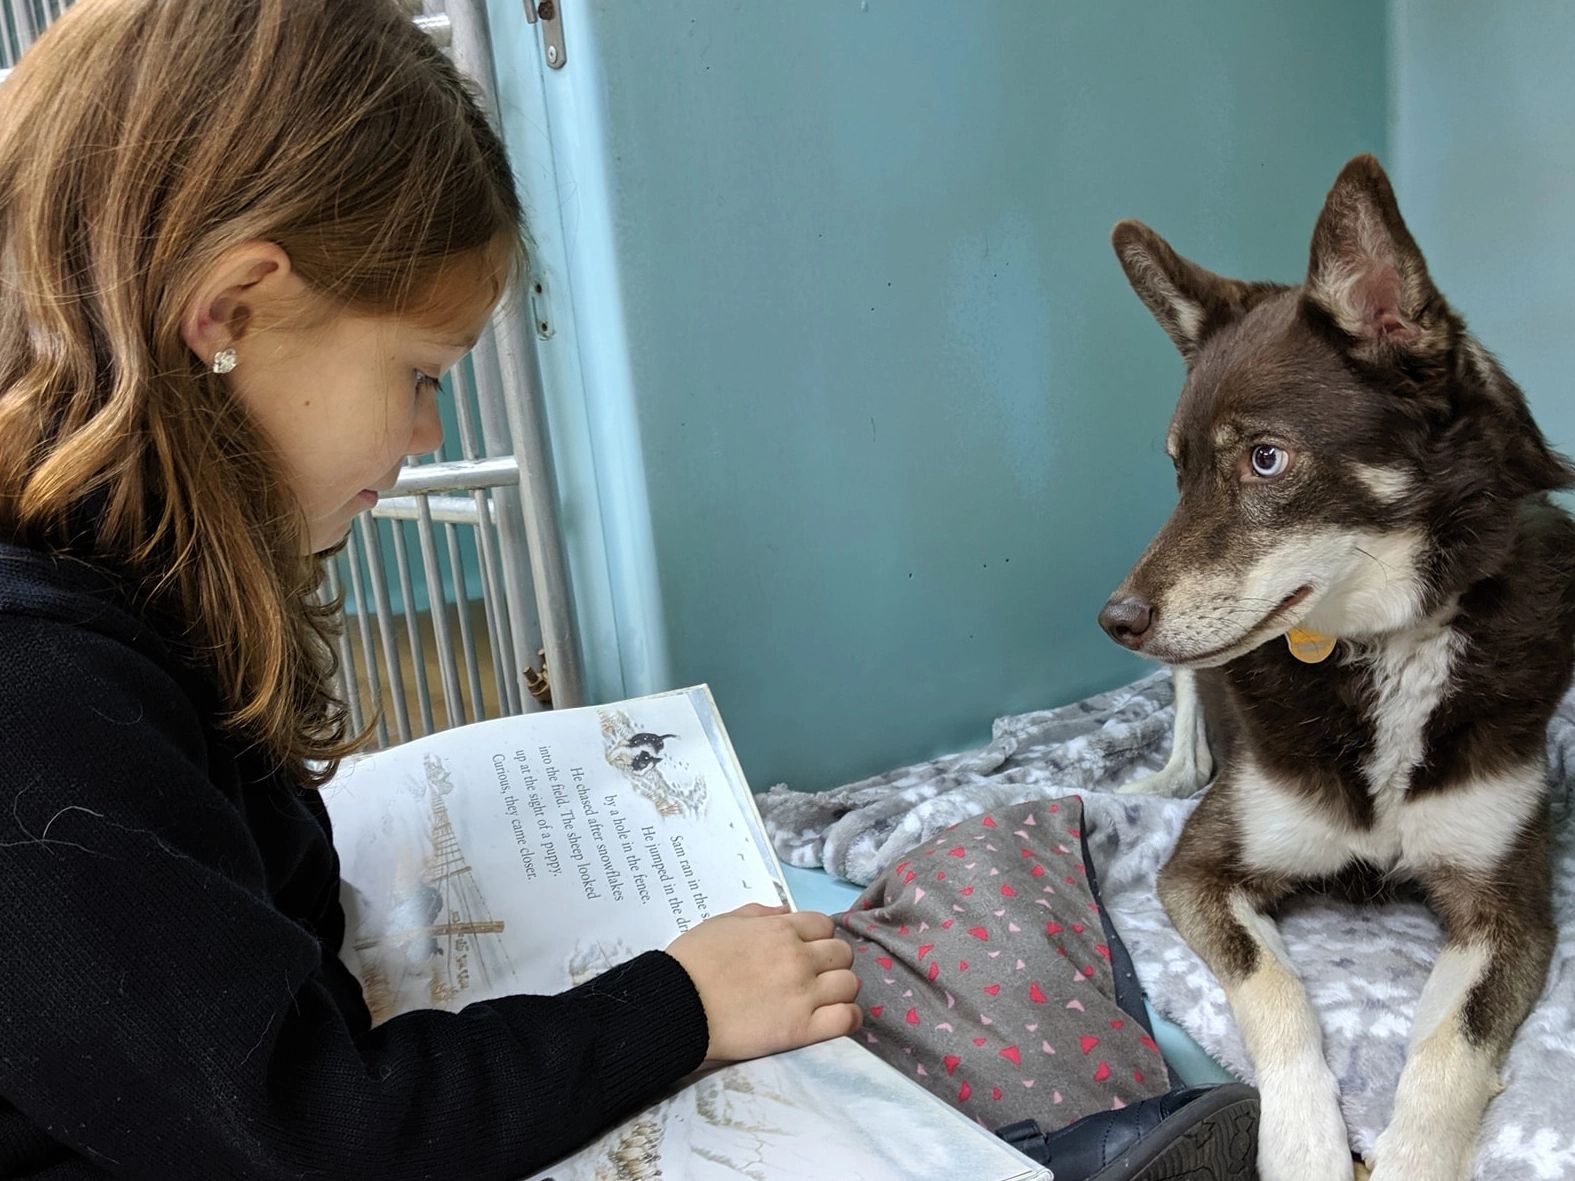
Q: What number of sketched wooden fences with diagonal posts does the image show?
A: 1